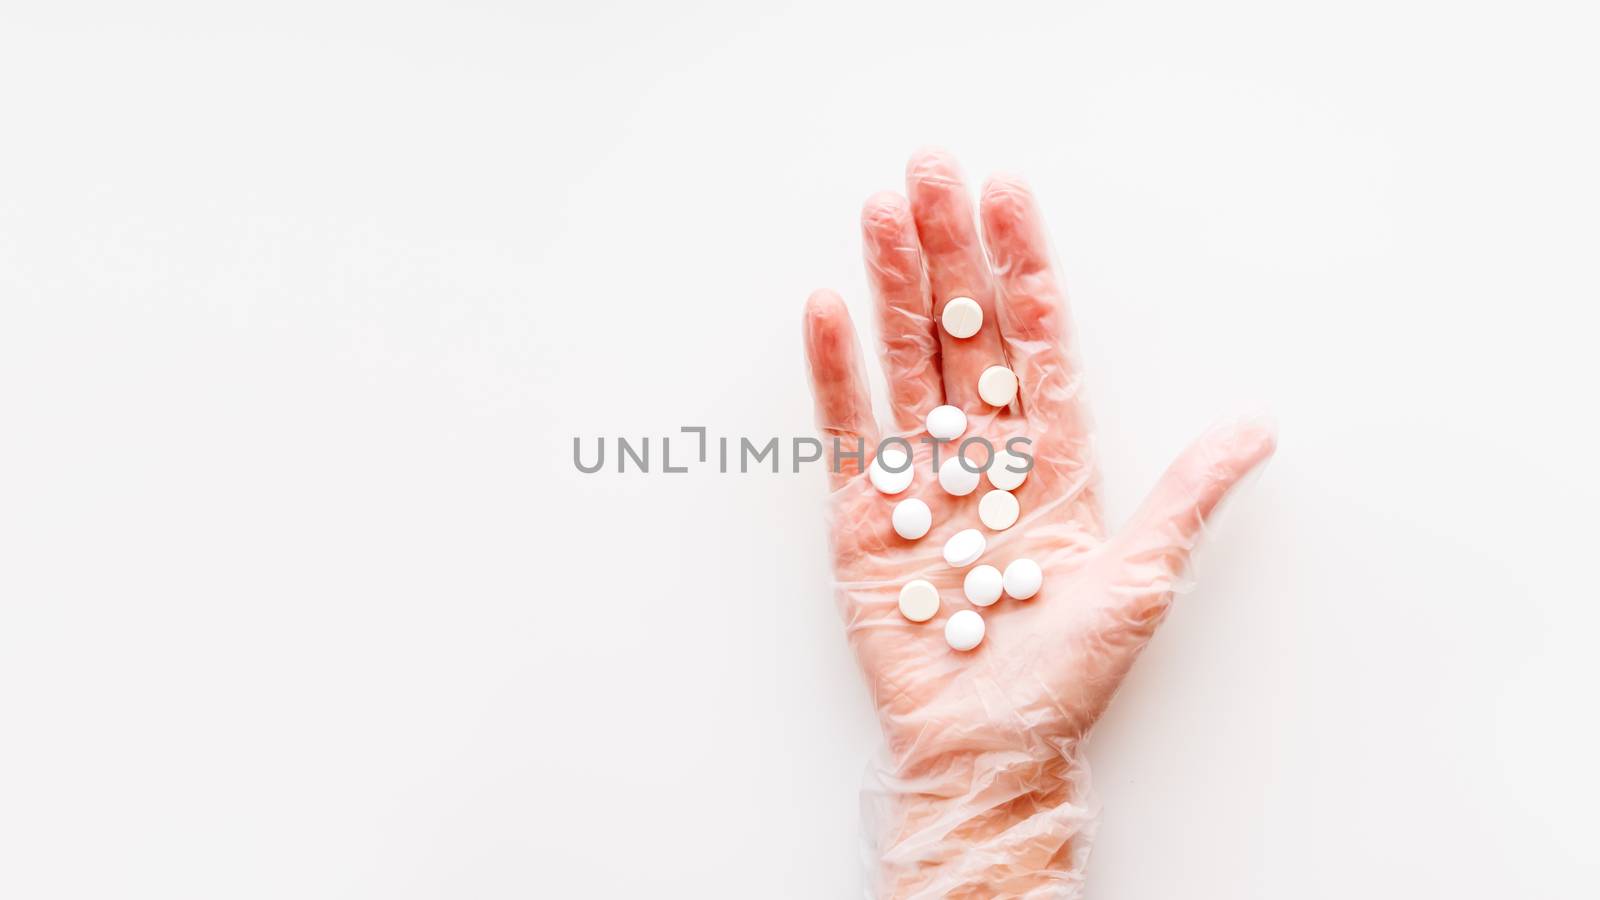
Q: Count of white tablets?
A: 13